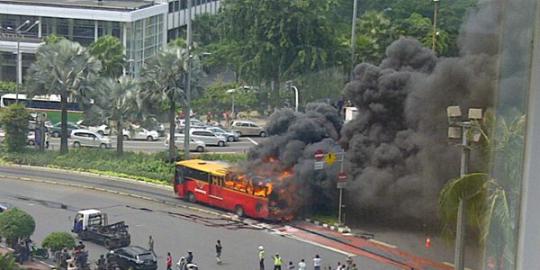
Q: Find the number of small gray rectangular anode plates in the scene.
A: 0